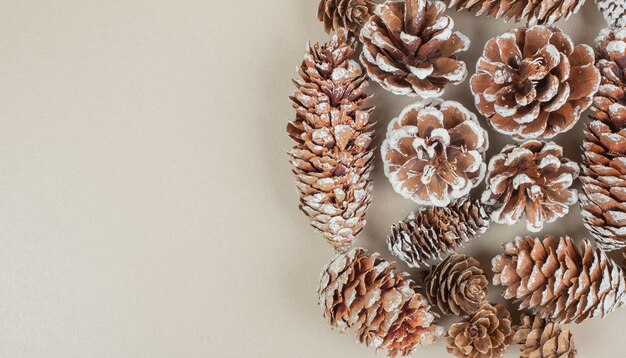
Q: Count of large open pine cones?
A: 4